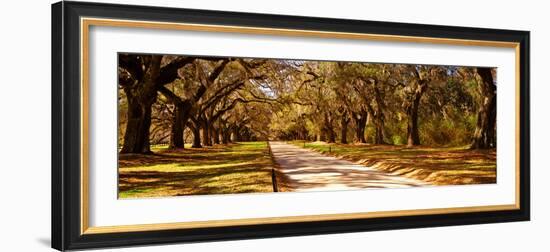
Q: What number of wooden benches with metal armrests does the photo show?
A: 0